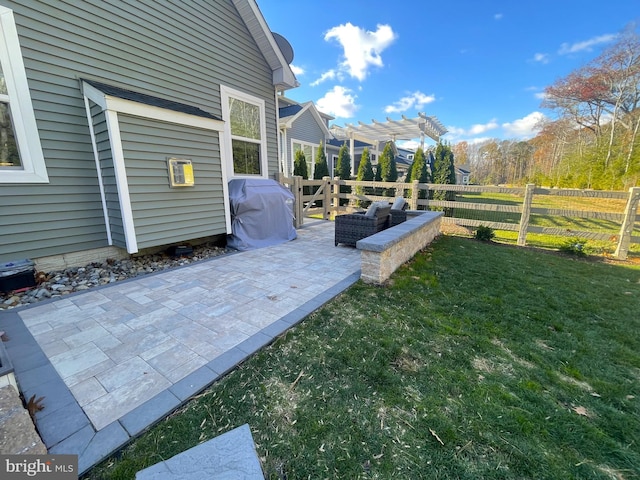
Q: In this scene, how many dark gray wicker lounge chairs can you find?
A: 2